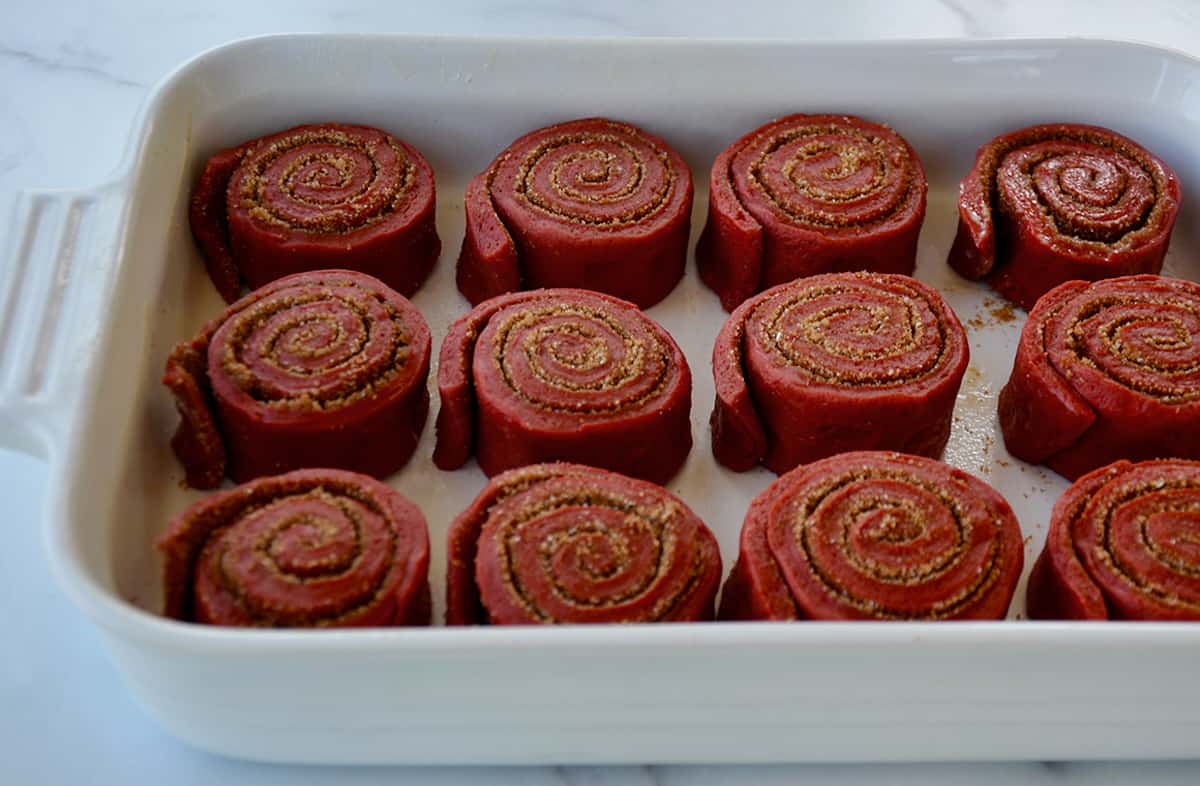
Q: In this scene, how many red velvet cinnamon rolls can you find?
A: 12